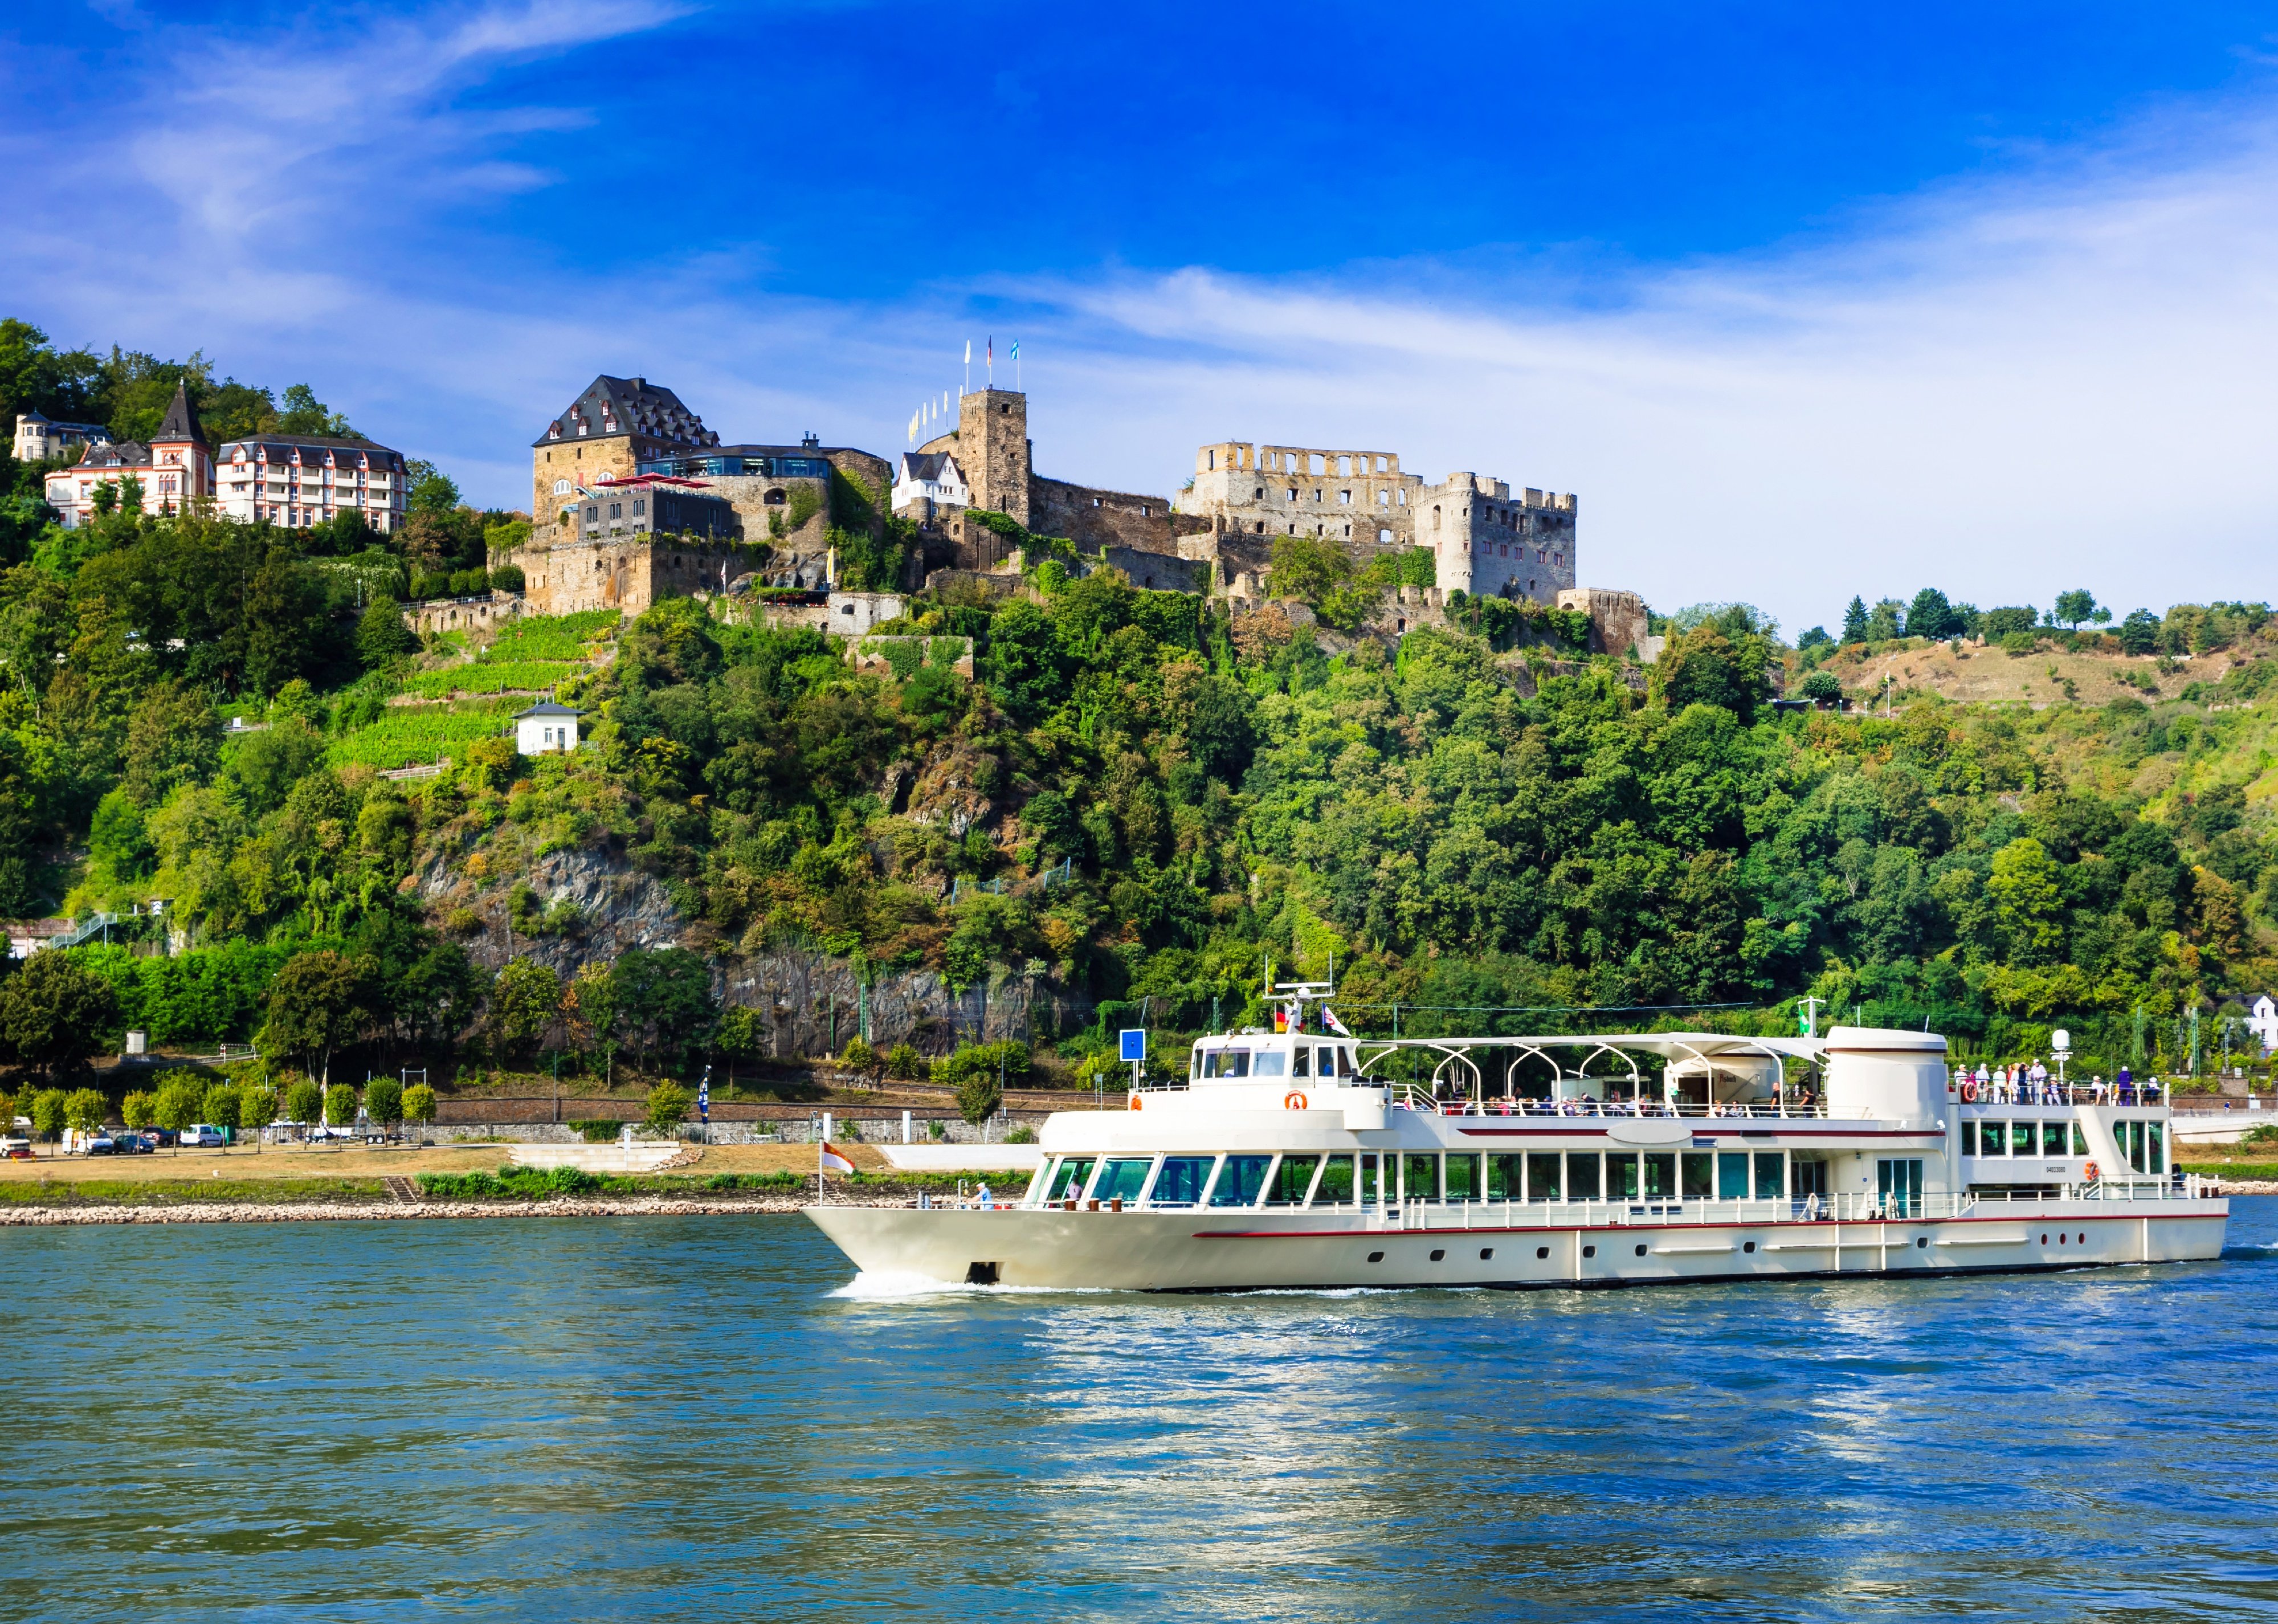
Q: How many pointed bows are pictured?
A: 1